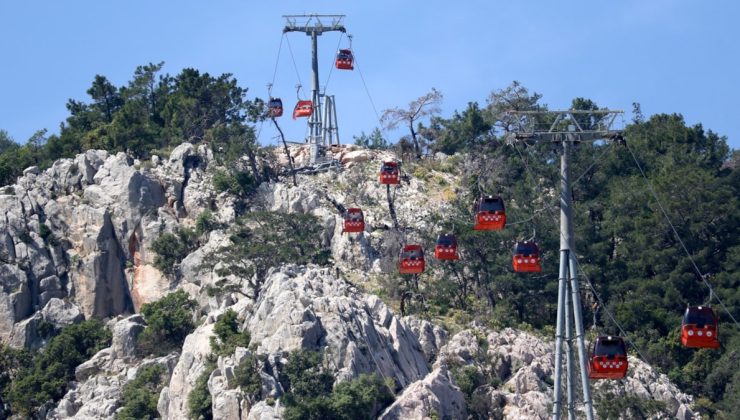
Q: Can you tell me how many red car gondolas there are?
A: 11